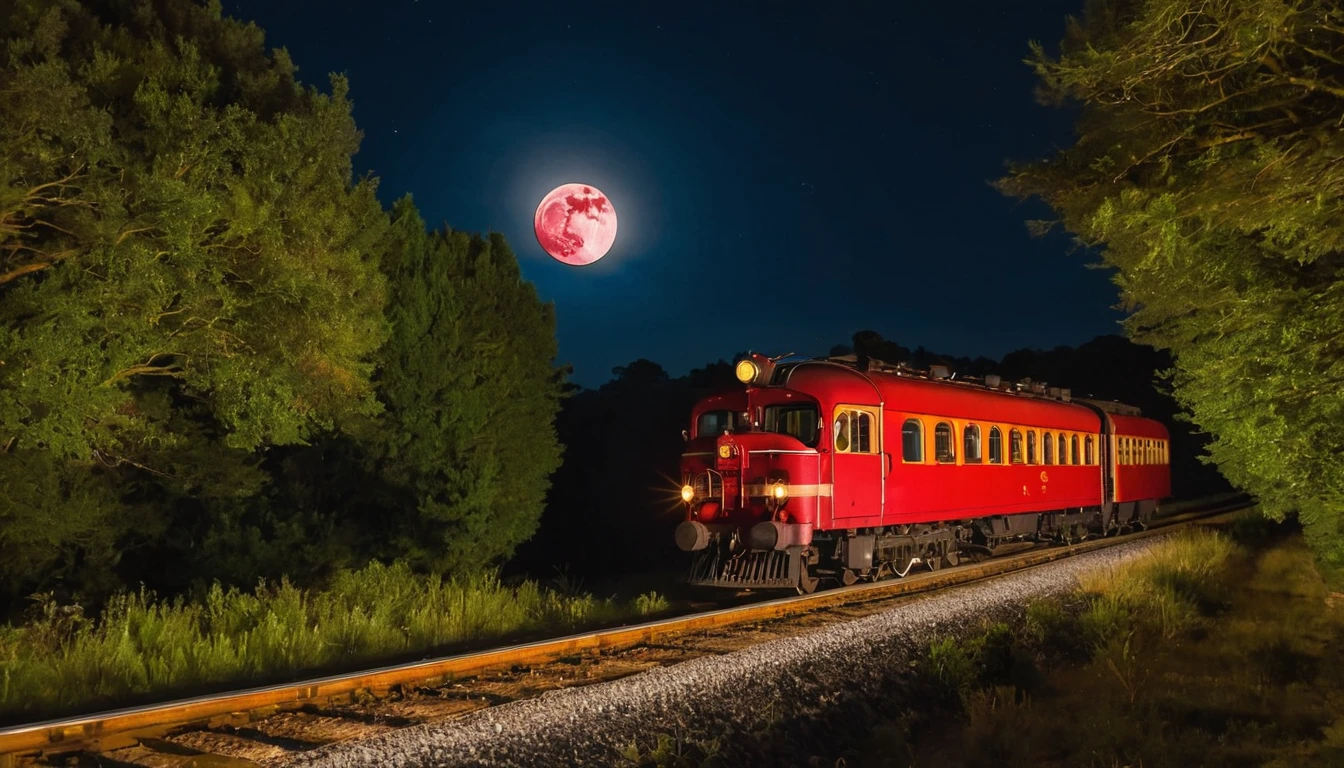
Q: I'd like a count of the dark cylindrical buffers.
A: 2